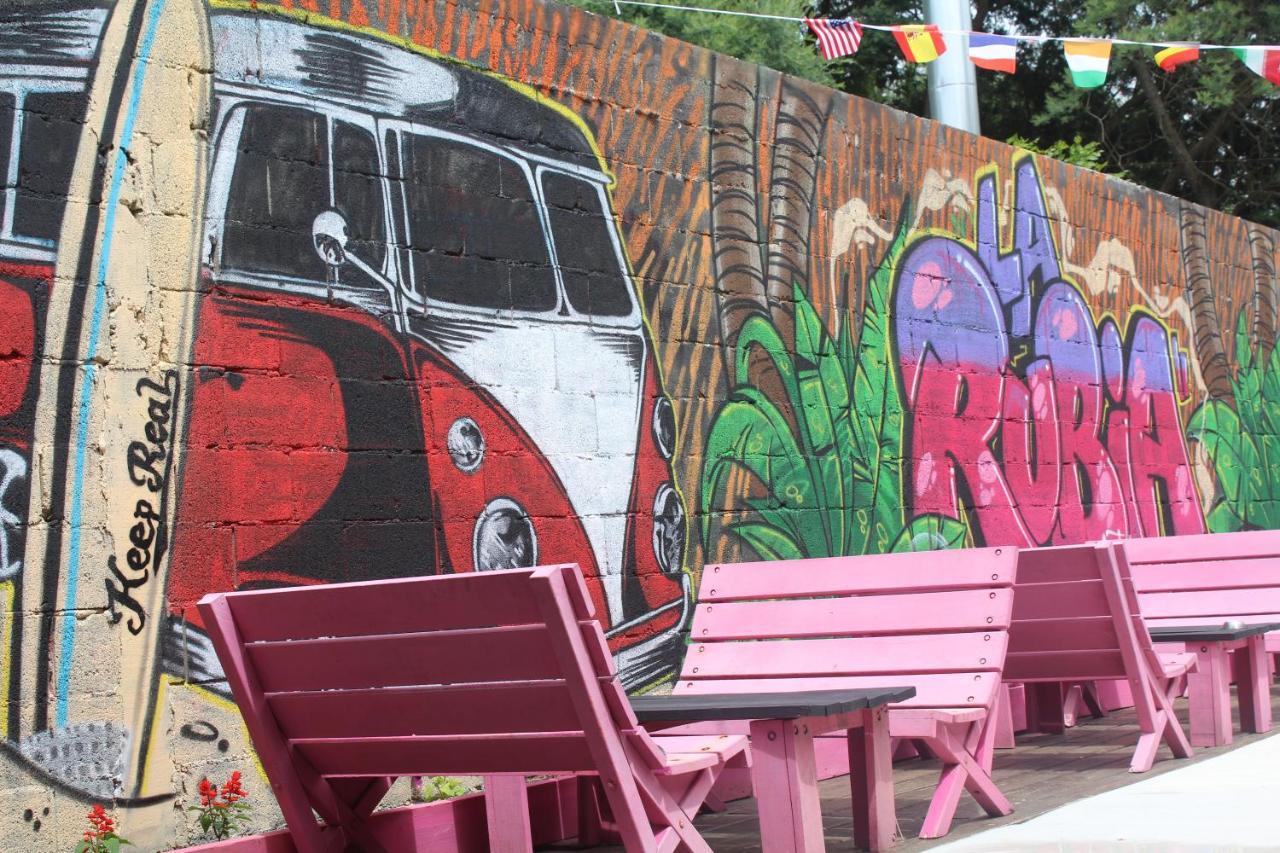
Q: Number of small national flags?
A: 6